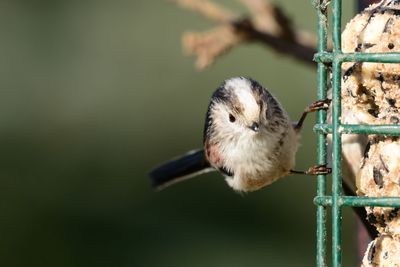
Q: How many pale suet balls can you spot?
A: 3